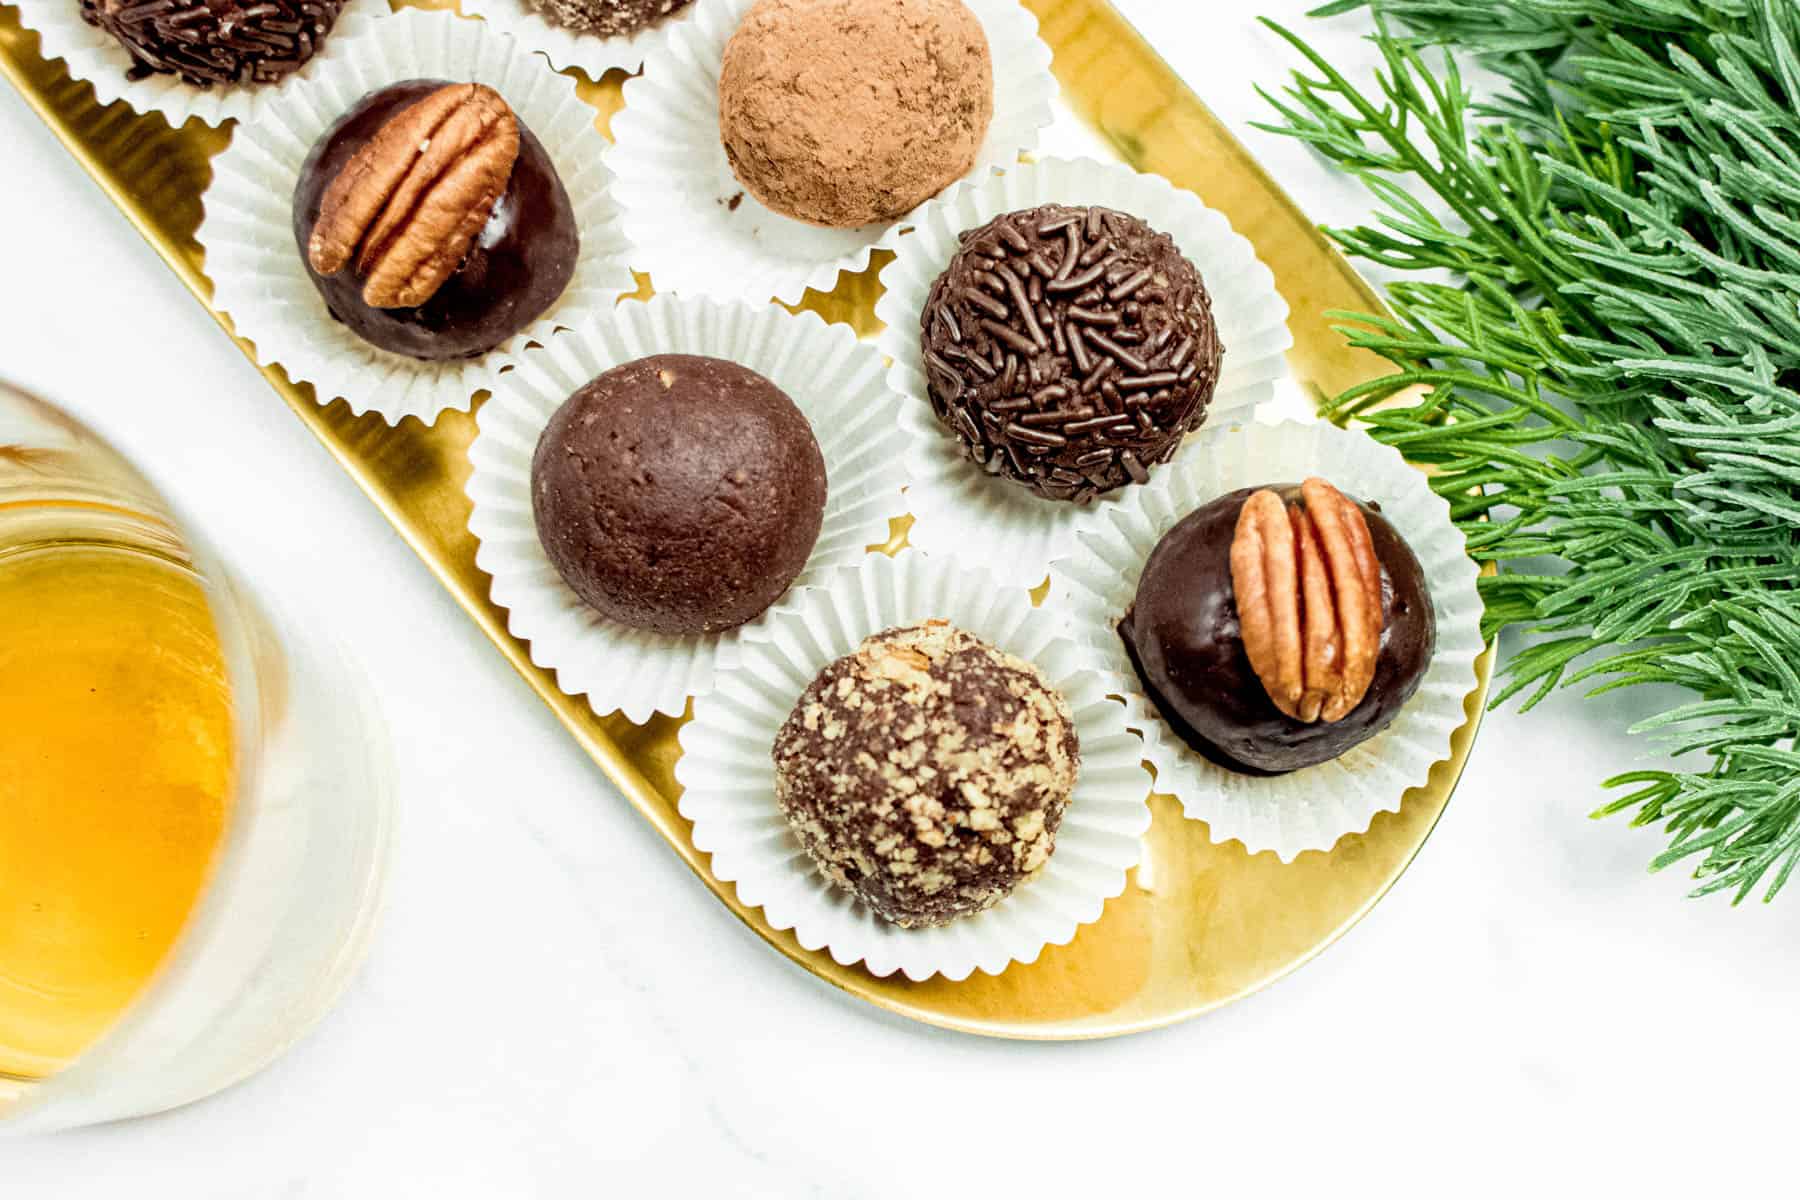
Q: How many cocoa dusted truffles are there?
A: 1